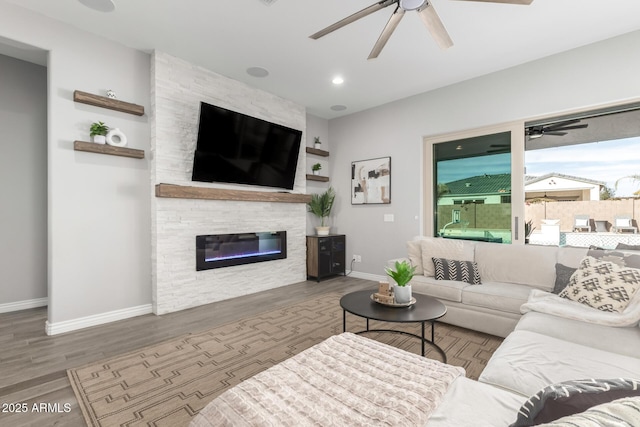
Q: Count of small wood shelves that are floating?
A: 4